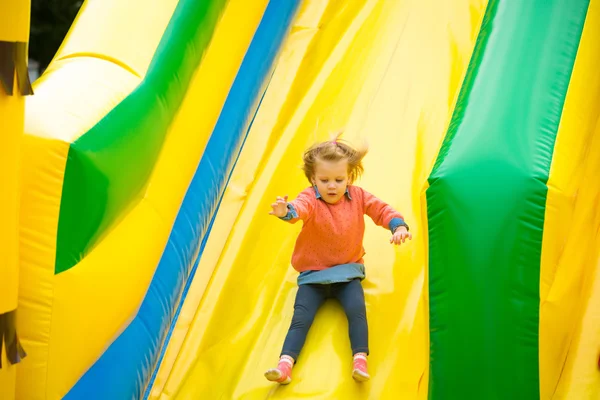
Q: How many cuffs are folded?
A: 2